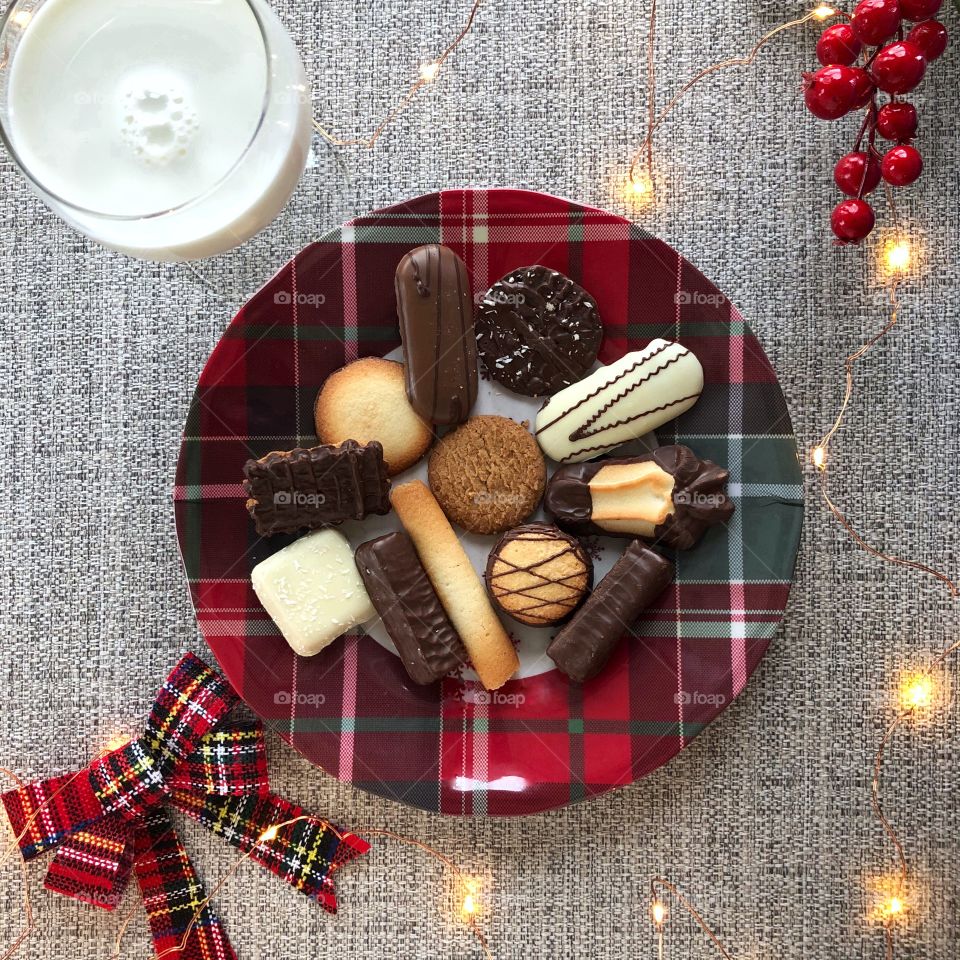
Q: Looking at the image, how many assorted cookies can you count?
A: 12